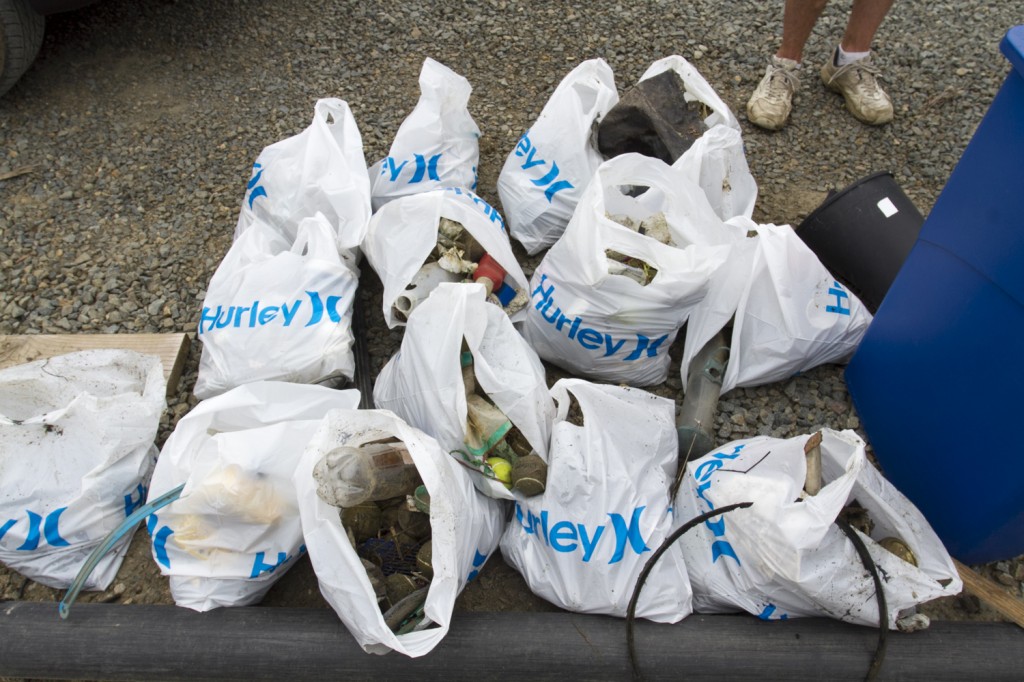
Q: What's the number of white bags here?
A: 14